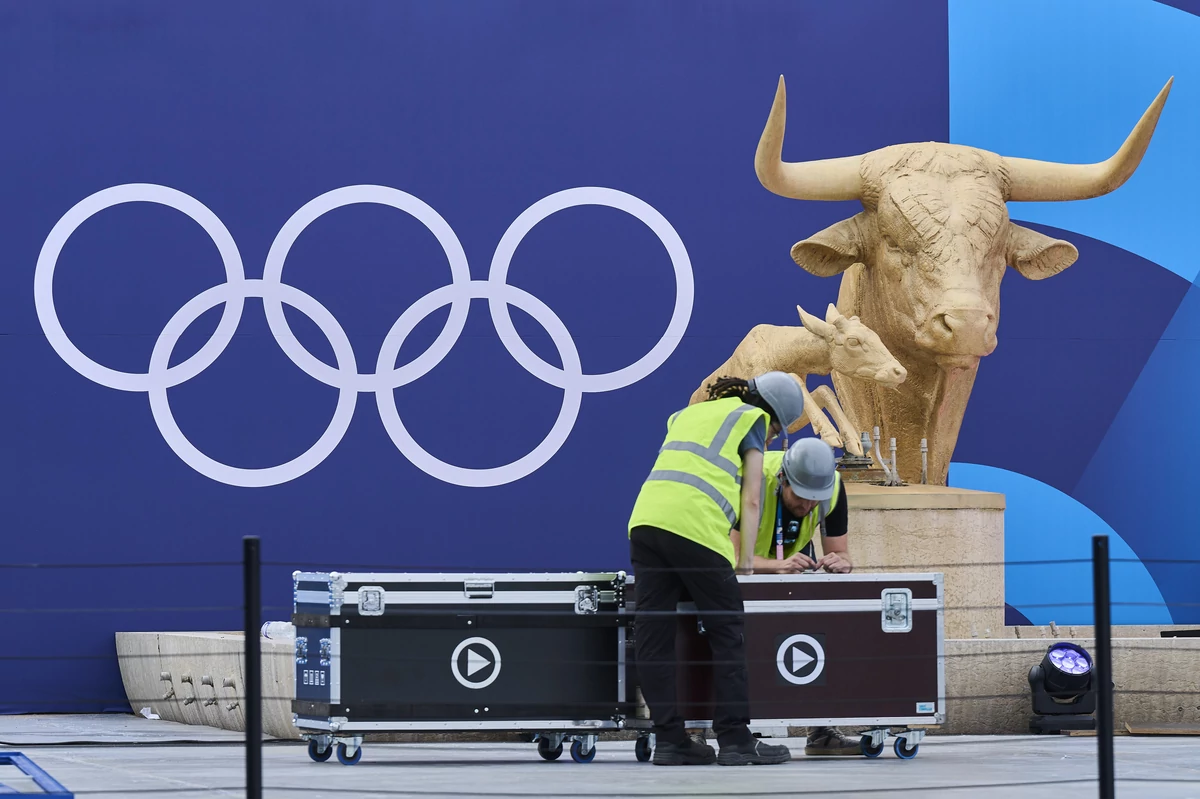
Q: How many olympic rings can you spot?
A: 5